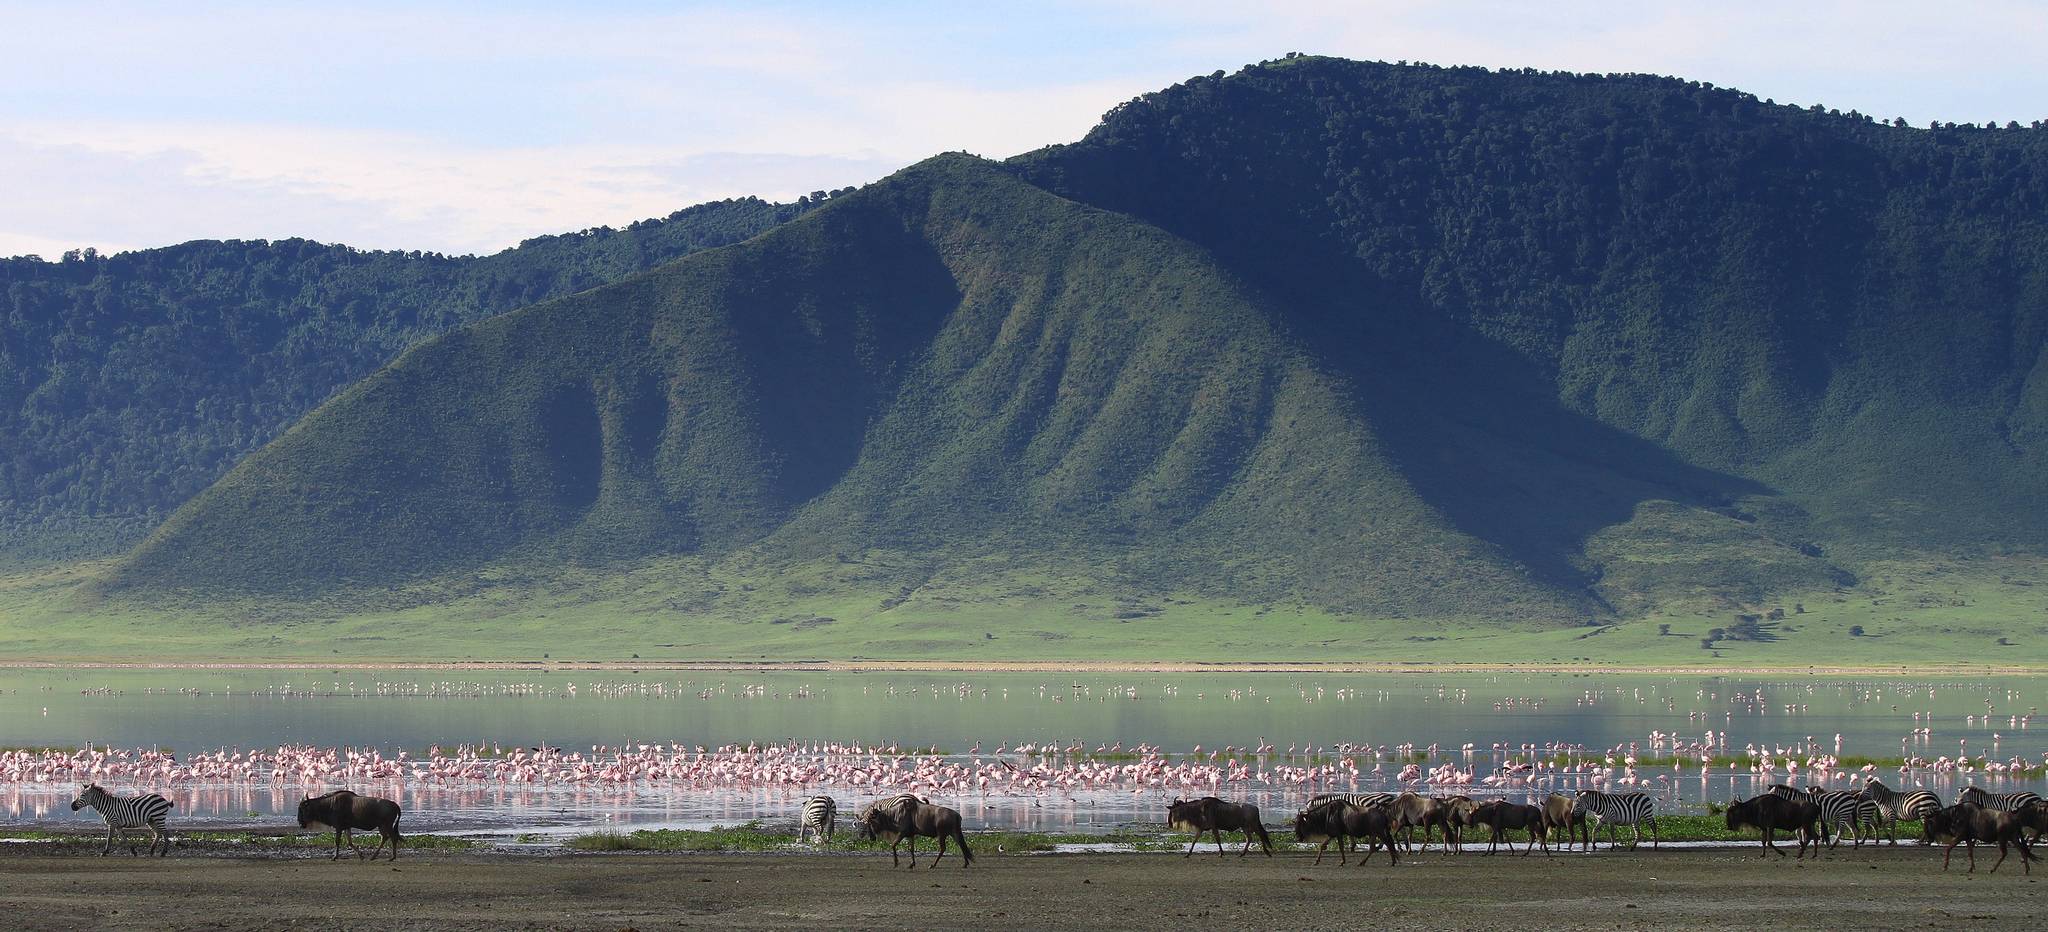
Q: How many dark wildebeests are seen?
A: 11